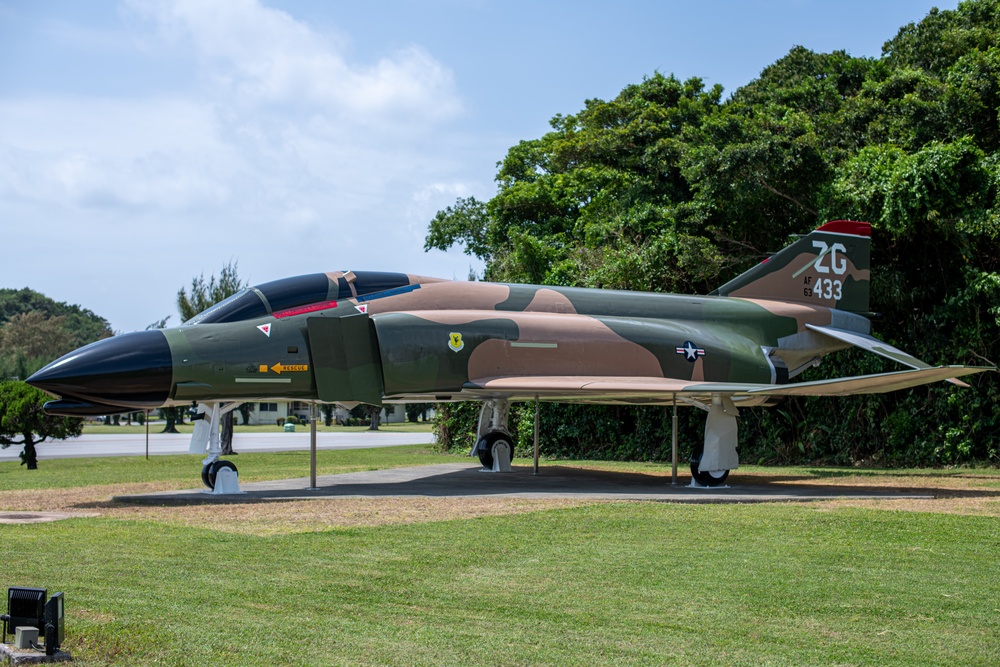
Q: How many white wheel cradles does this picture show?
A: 3